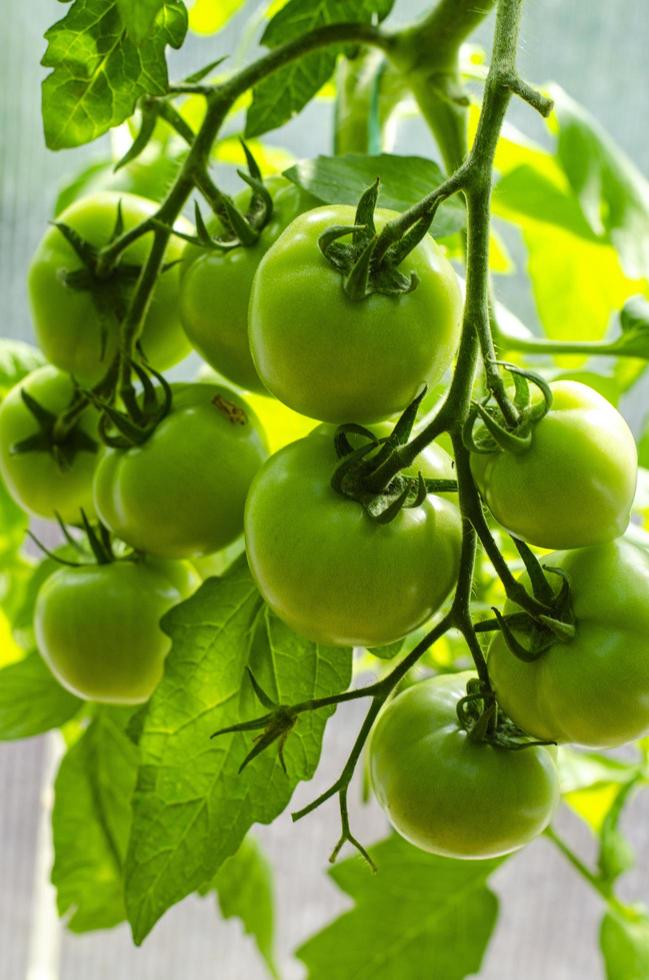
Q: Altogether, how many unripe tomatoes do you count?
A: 10